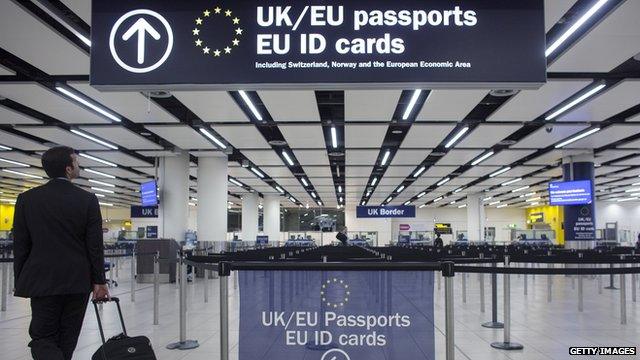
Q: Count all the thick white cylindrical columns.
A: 5